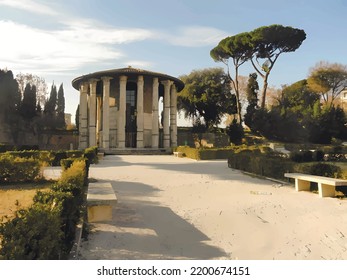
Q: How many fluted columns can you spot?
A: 8